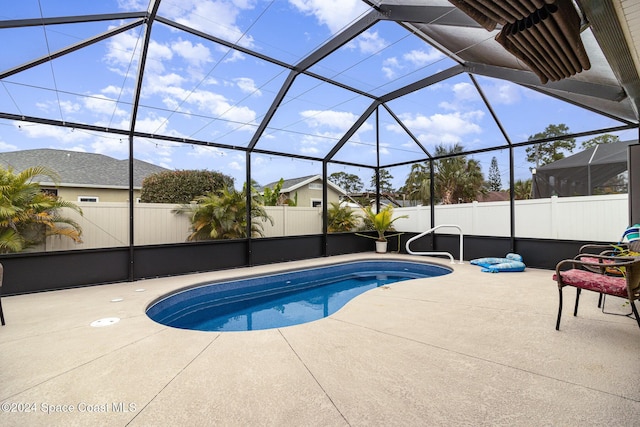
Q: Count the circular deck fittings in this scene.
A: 3